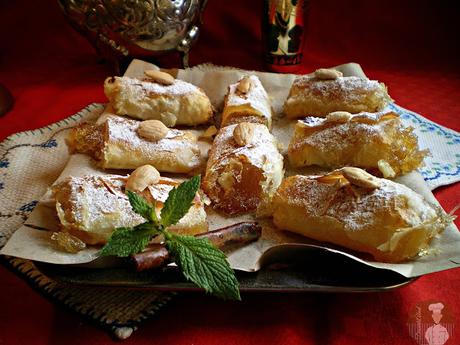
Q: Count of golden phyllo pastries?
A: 8